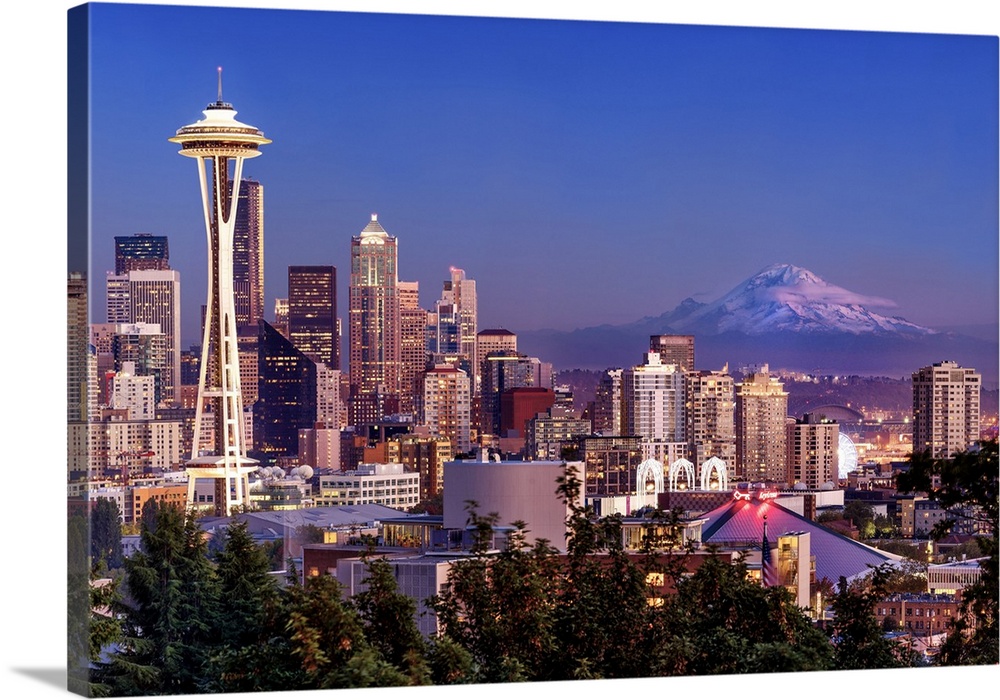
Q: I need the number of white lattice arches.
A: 3